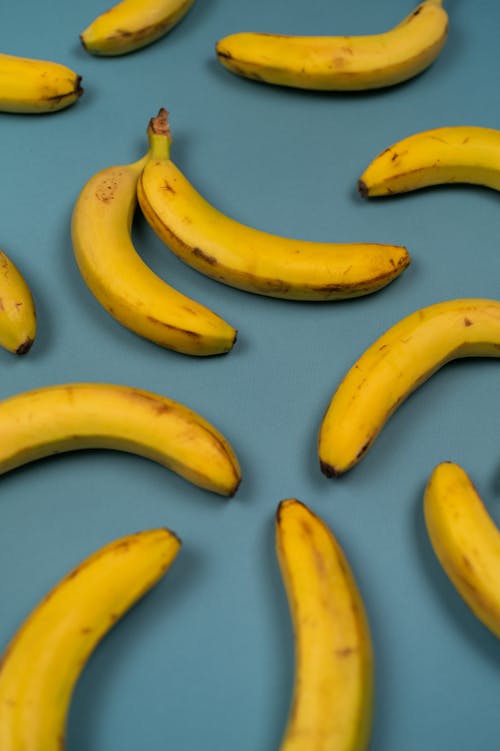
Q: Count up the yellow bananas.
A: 12